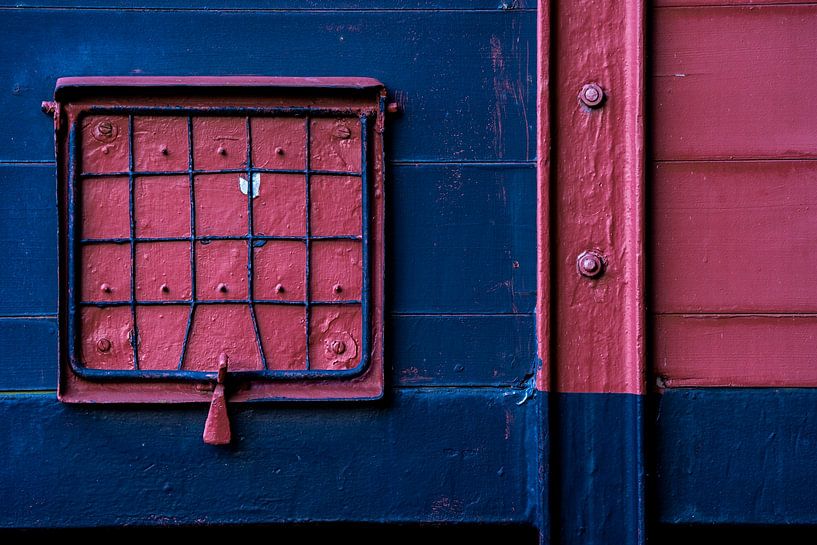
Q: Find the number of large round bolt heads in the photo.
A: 2